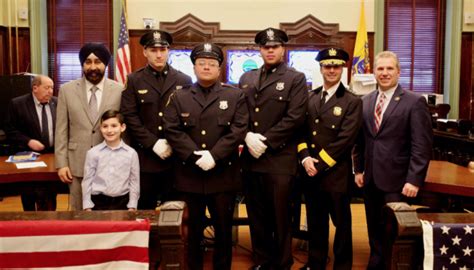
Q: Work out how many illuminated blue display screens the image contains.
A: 3